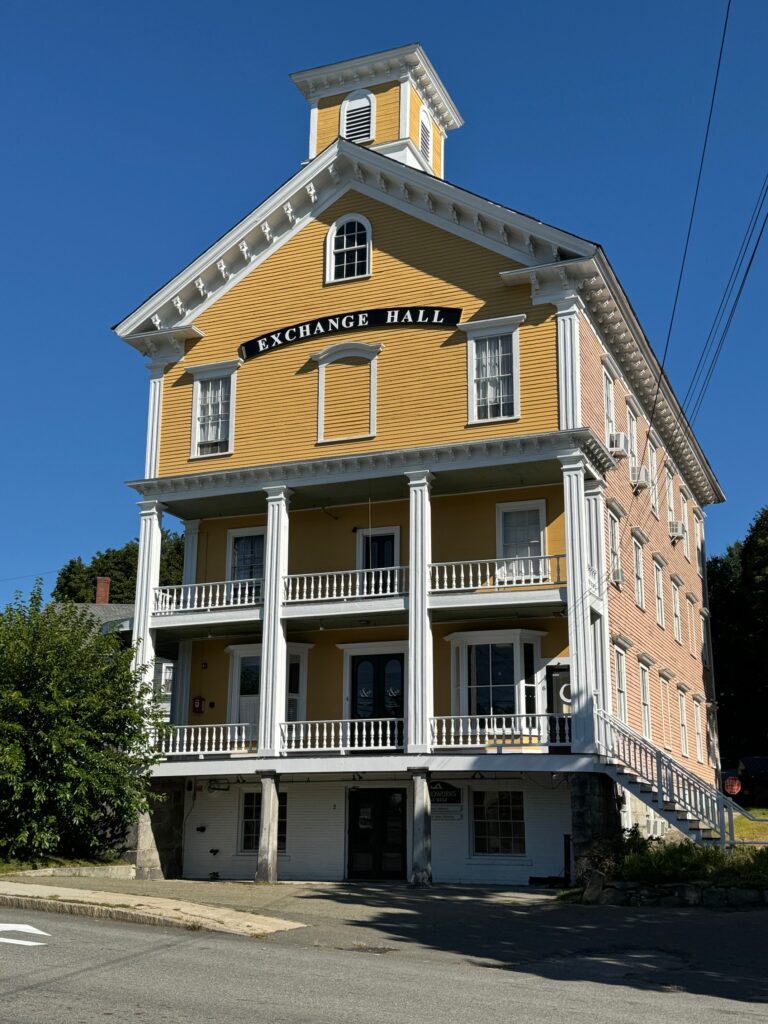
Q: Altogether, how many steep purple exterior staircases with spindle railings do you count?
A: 0